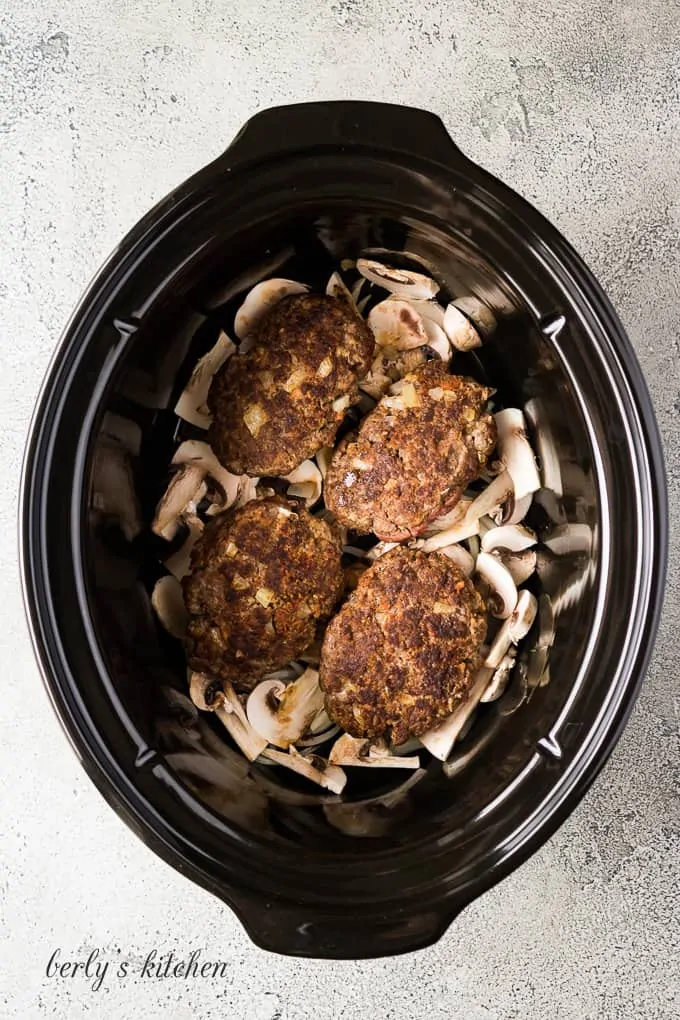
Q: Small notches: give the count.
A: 4